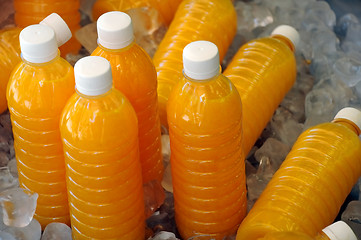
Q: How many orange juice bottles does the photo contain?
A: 11